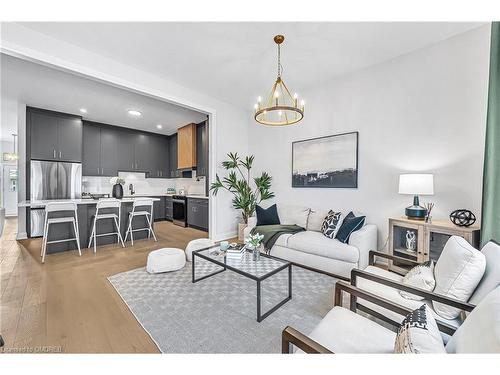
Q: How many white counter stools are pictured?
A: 3